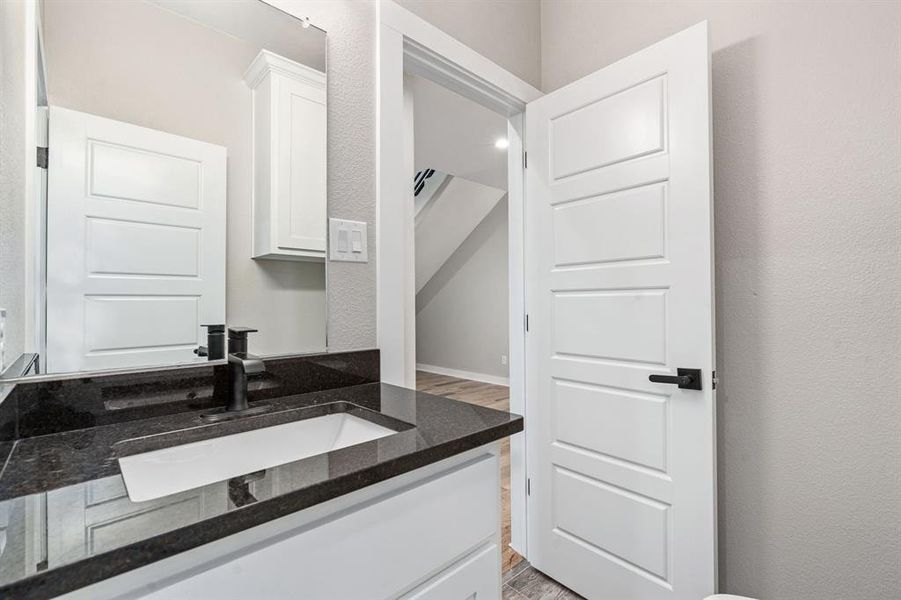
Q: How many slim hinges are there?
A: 3